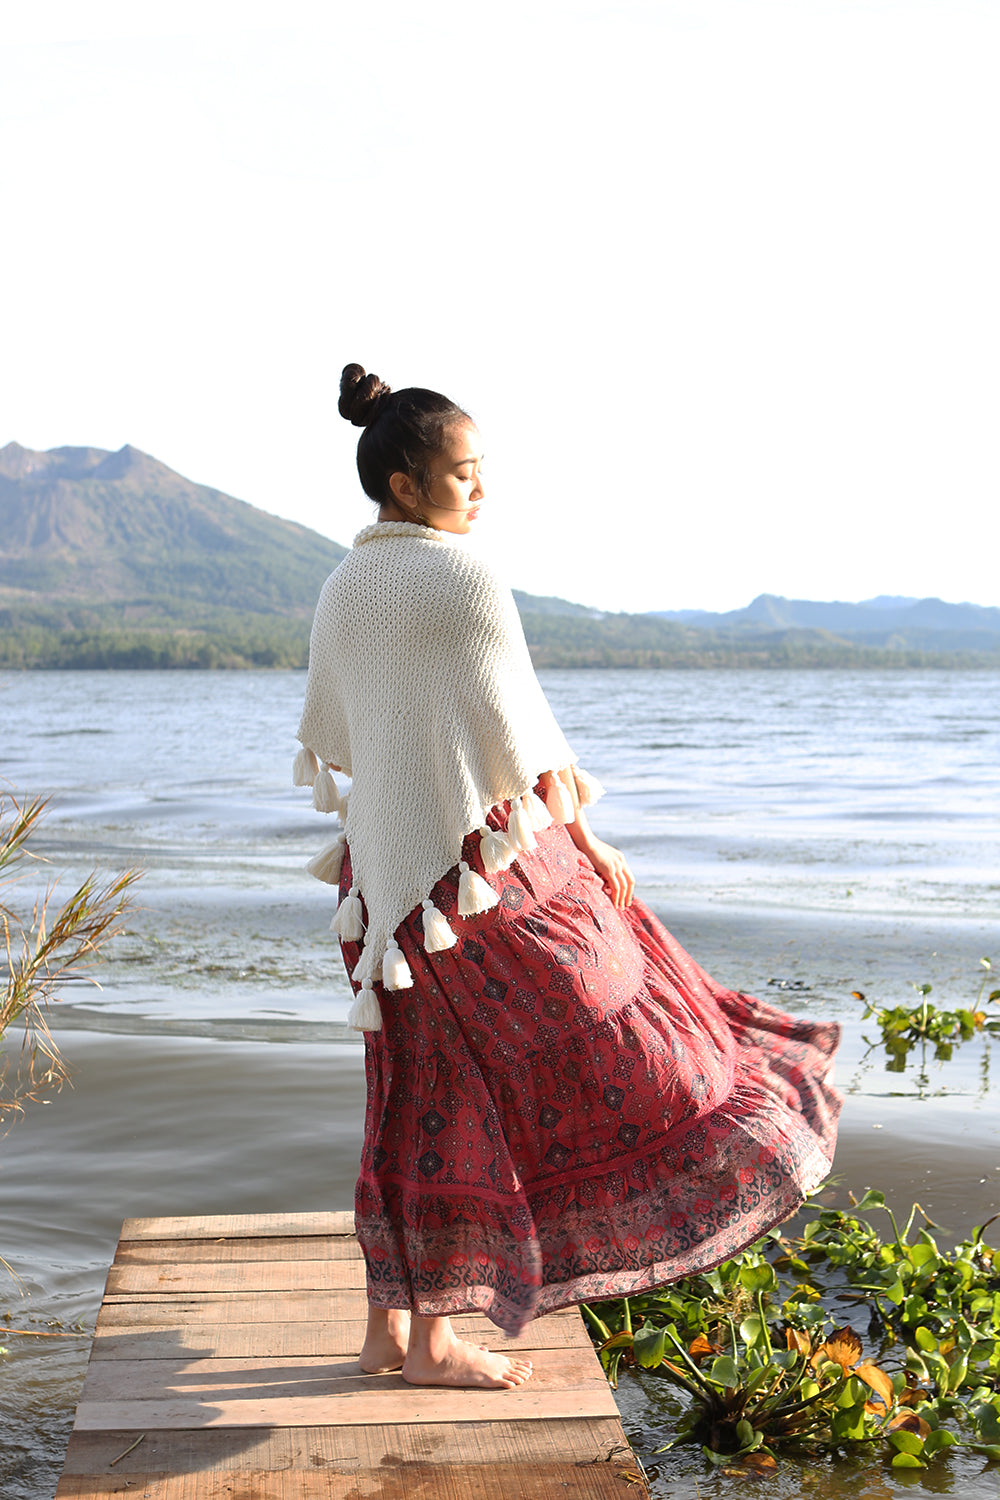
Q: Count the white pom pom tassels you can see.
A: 15